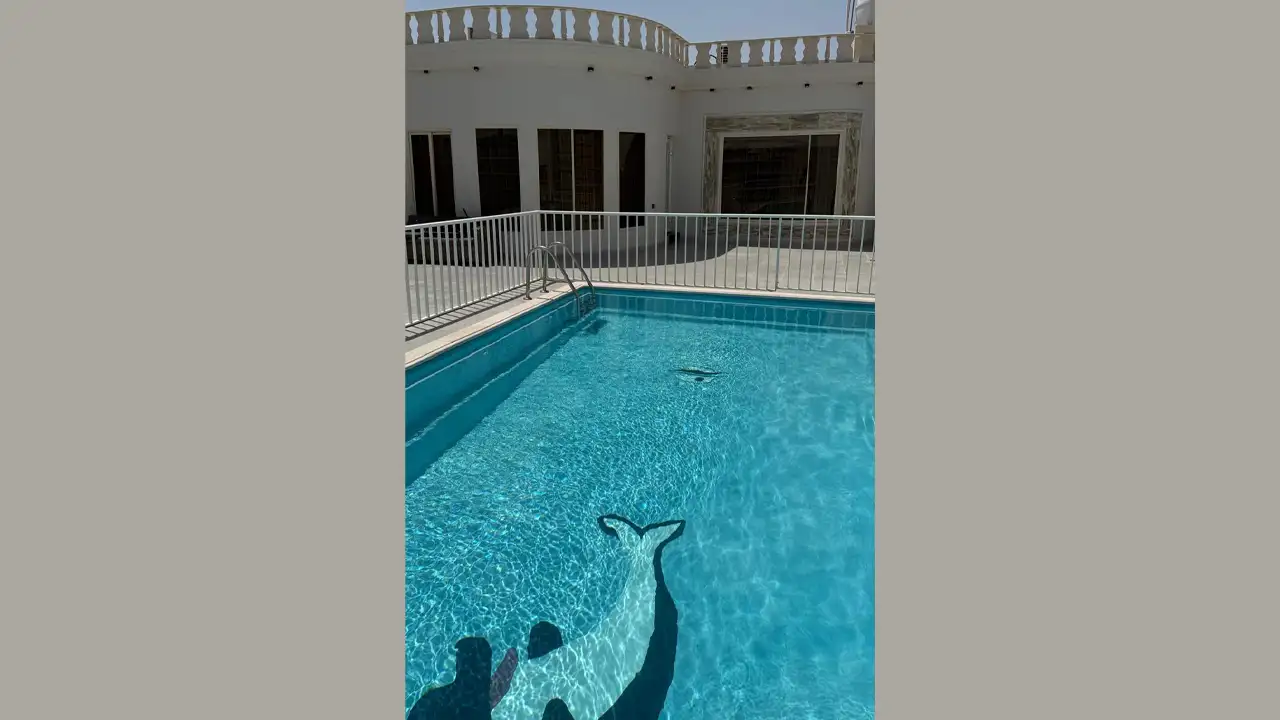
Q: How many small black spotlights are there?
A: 9